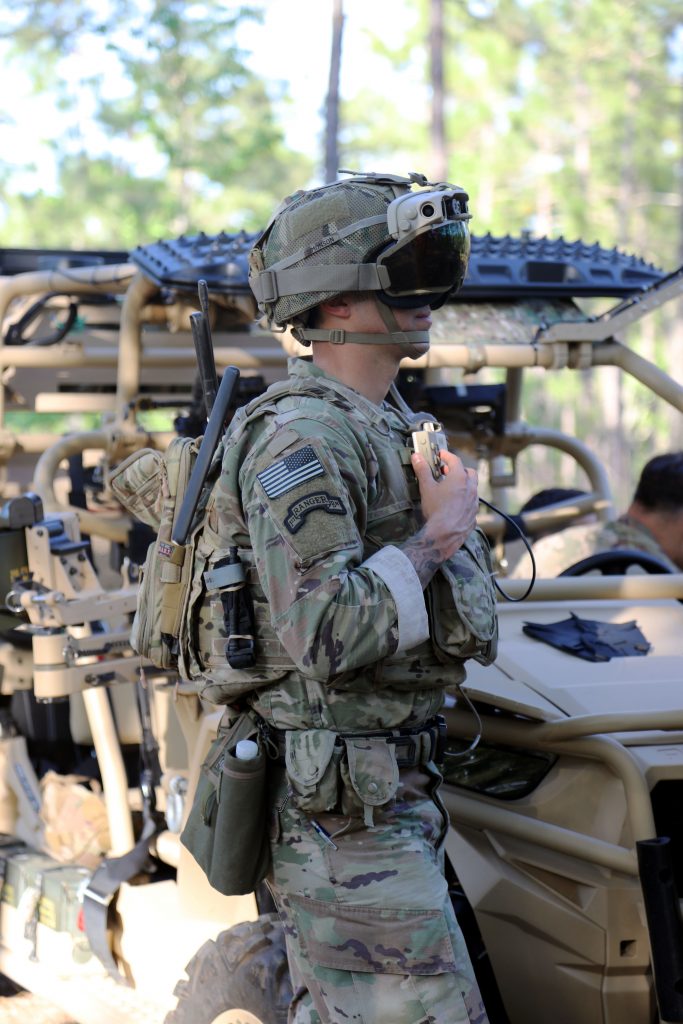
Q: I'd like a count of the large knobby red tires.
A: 0